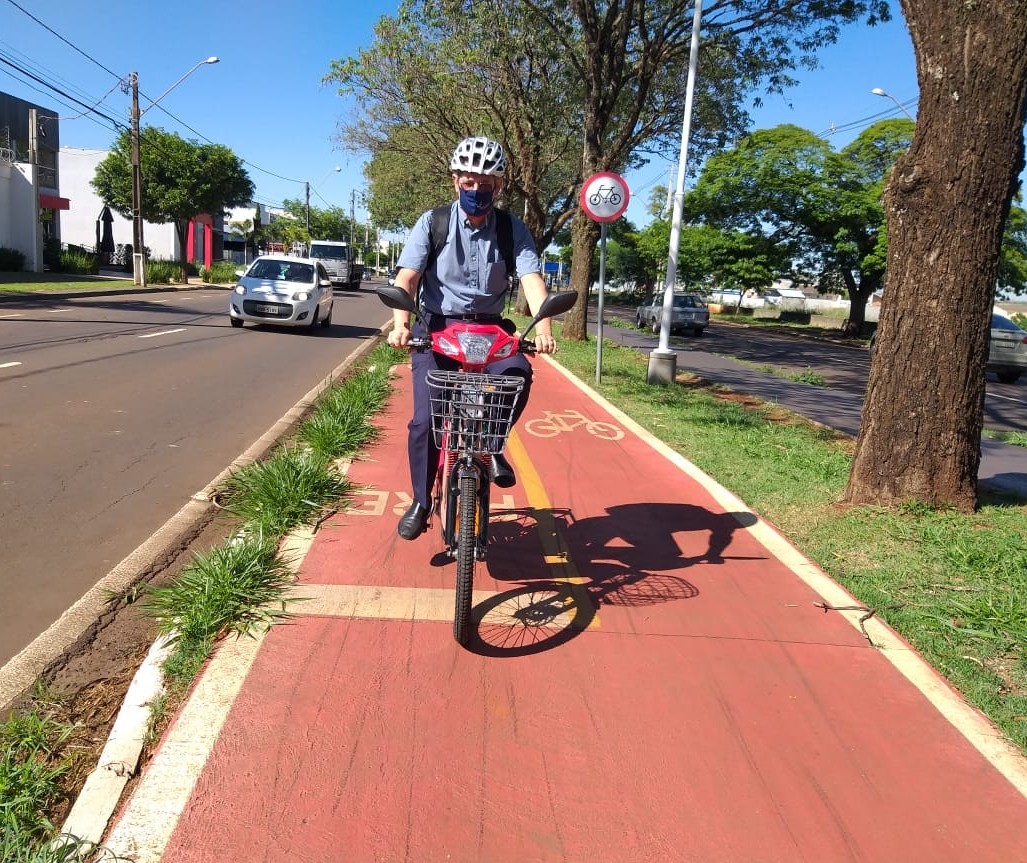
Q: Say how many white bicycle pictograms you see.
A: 1